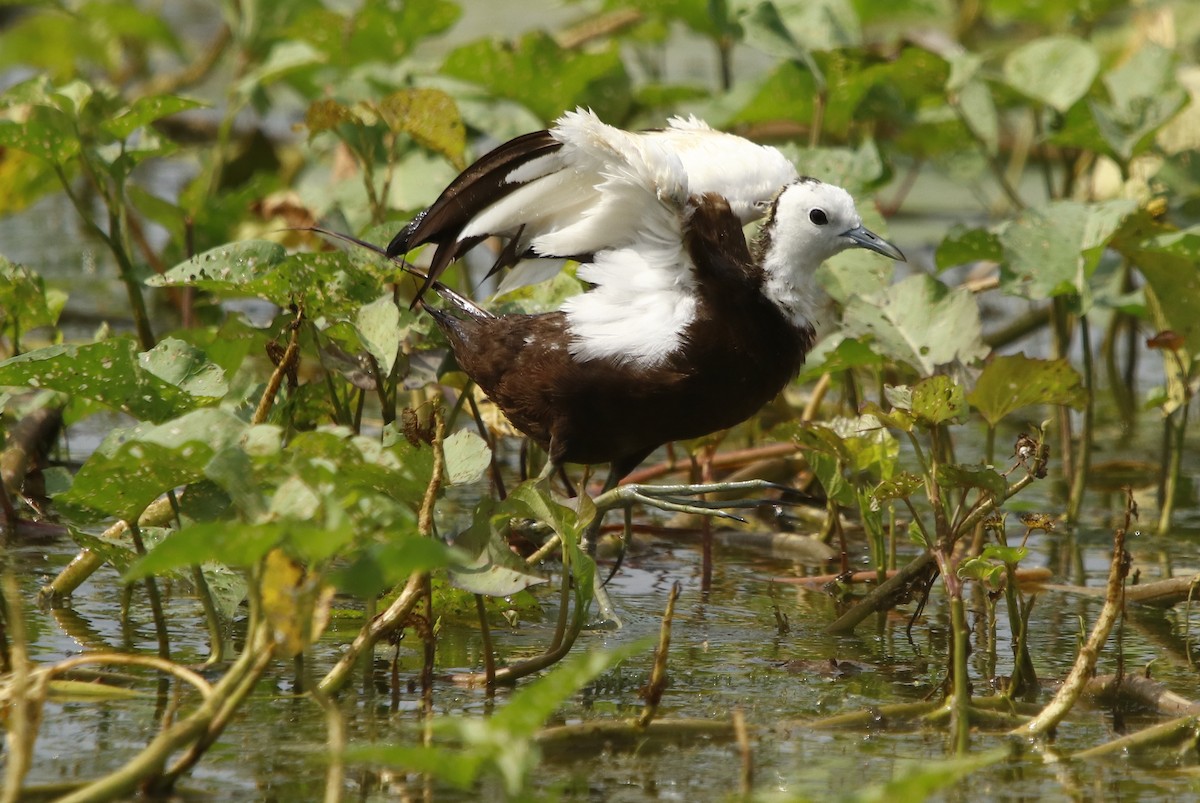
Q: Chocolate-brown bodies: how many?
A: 1